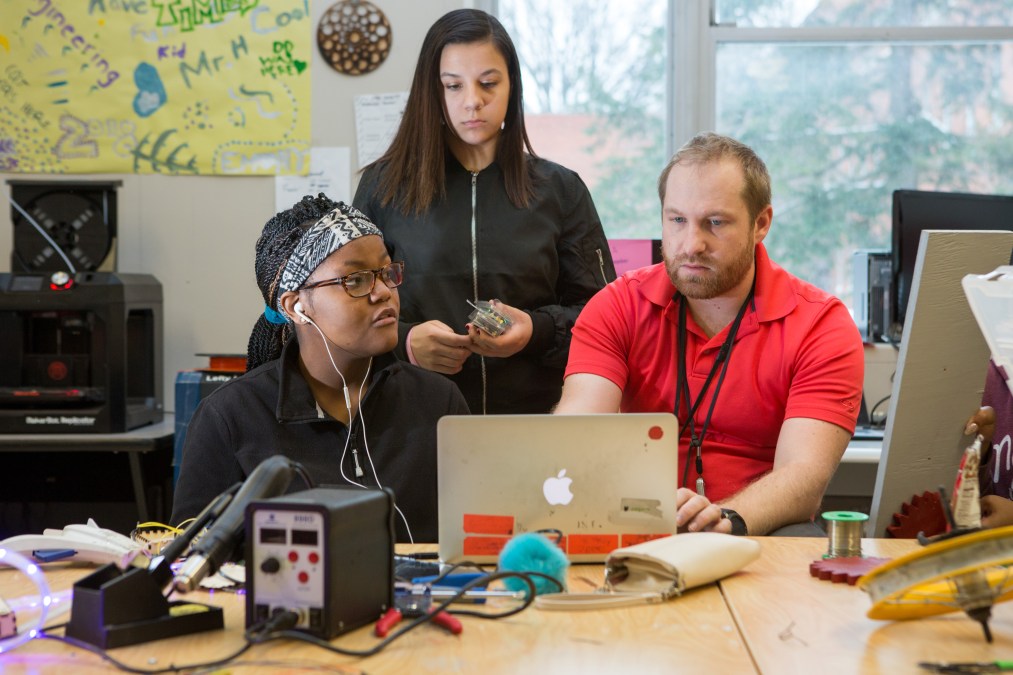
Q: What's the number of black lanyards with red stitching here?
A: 0